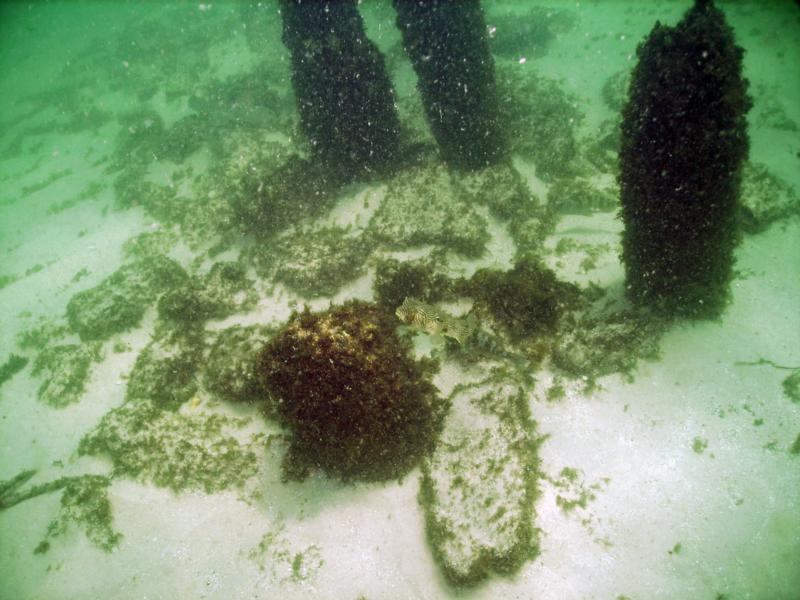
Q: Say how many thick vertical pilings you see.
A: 3